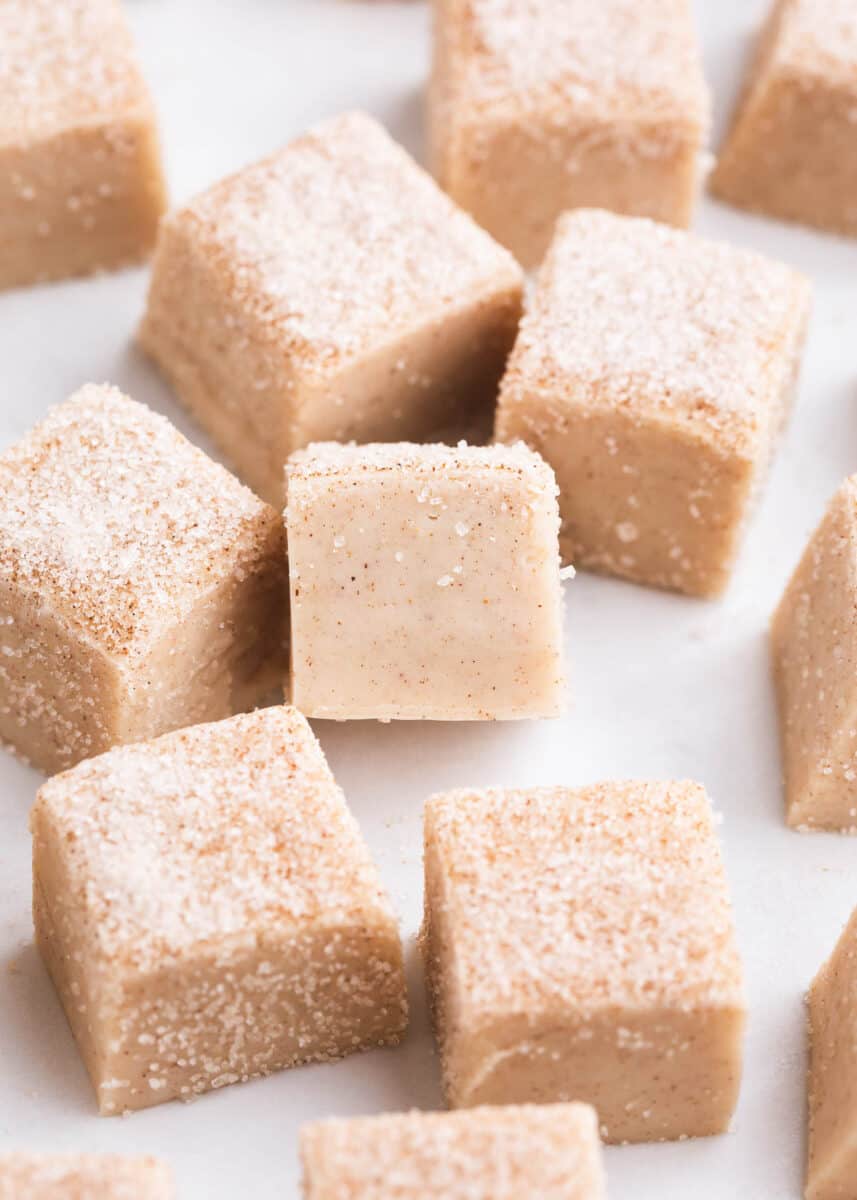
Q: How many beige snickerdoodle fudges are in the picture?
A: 13